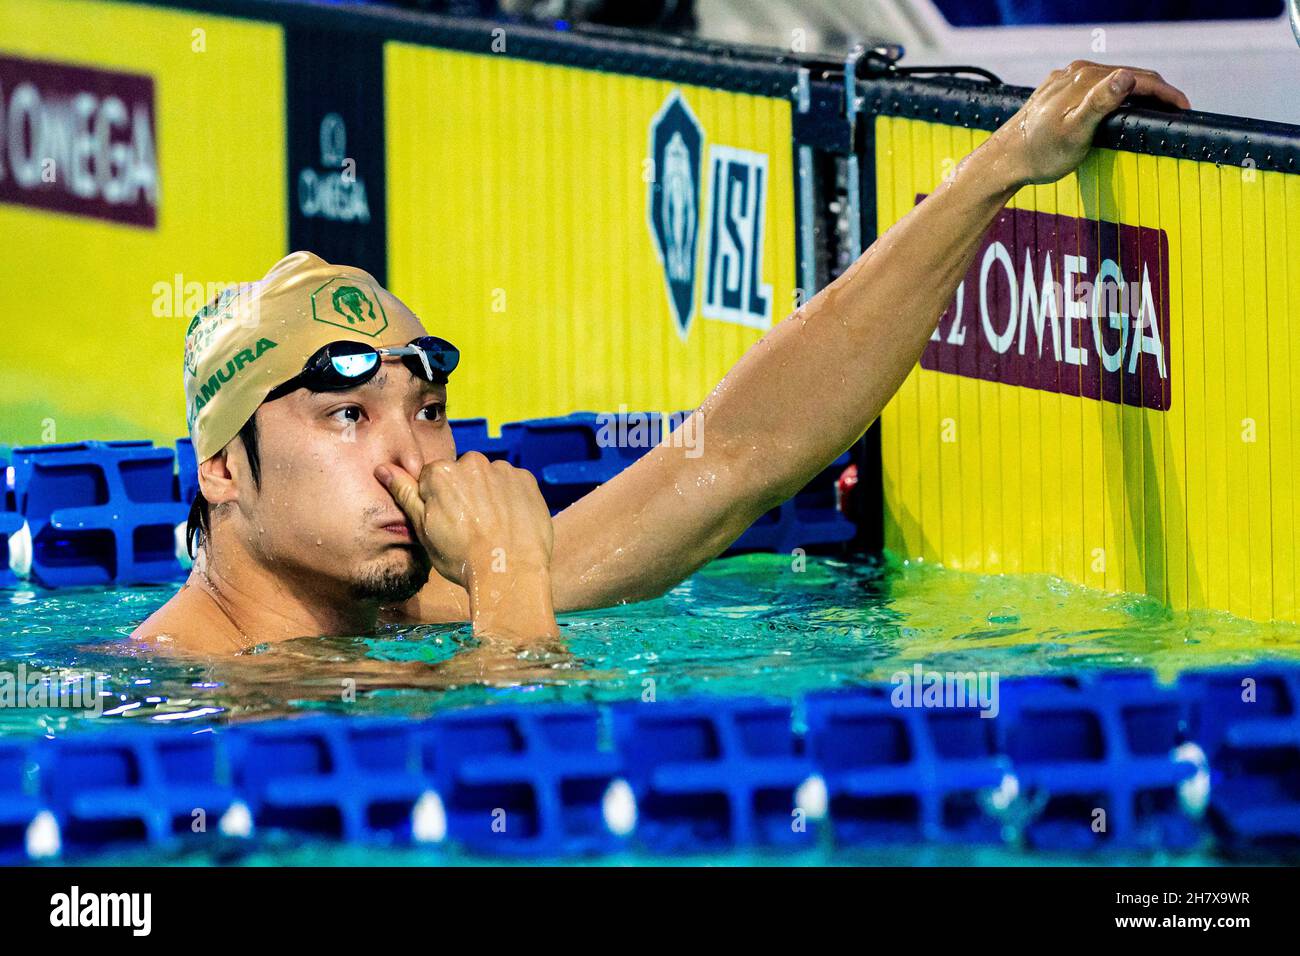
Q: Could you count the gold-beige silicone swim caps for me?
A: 1